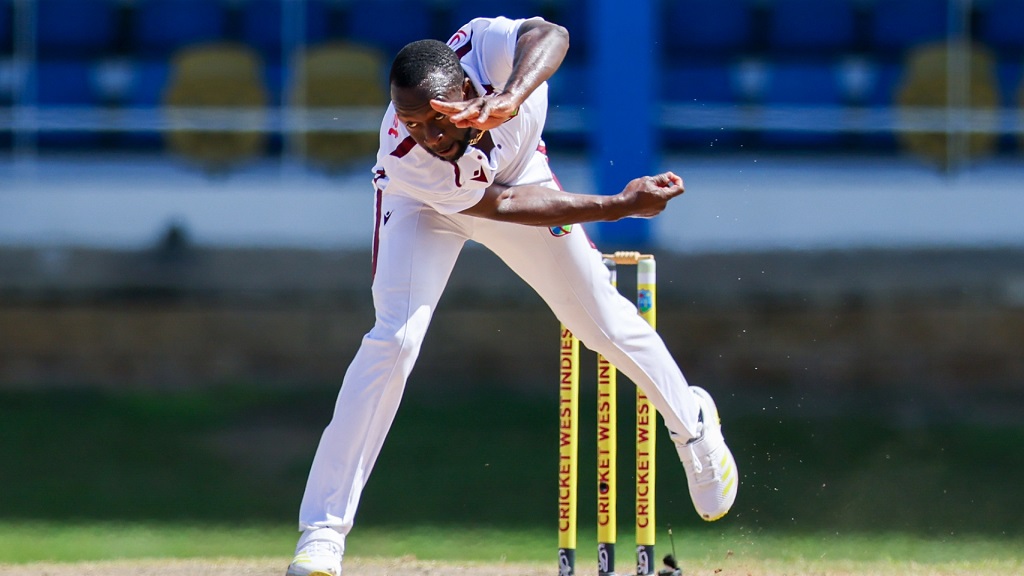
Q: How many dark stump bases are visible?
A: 3